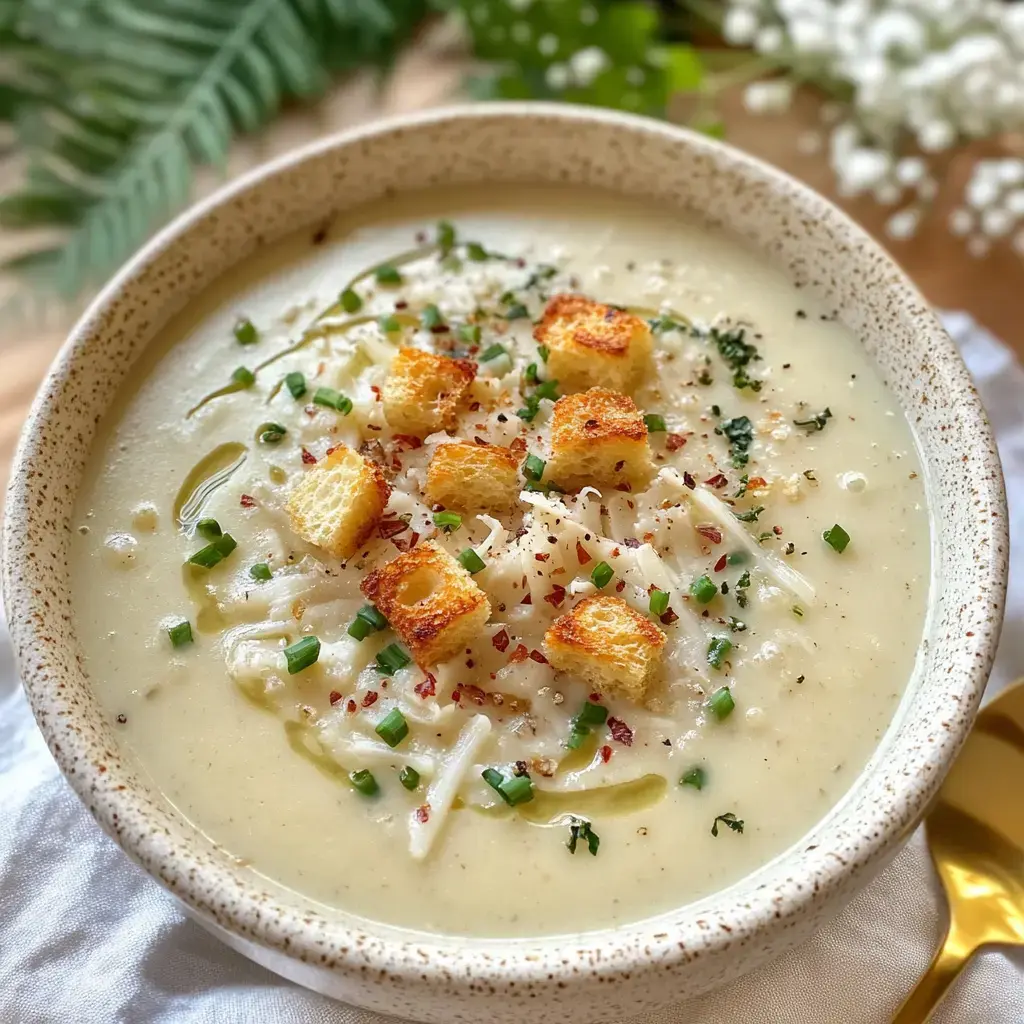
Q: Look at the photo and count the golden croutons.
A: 7